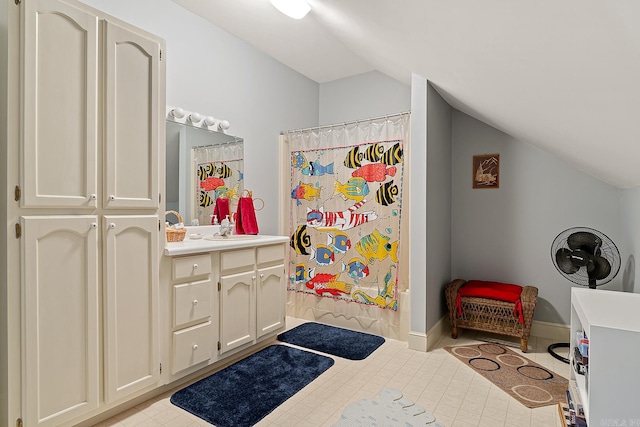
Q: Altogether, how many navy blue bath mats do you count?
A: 2